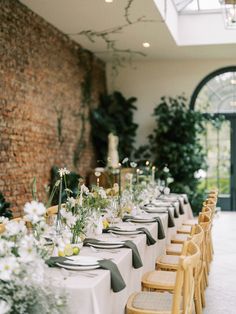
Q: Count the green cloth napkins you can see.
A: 8